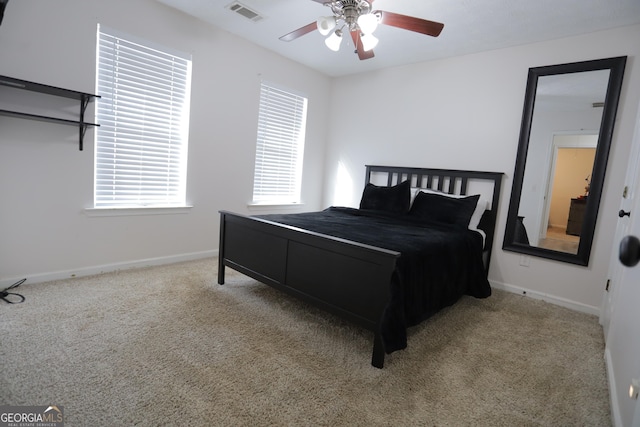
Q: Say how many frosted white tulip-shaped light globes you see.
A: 4